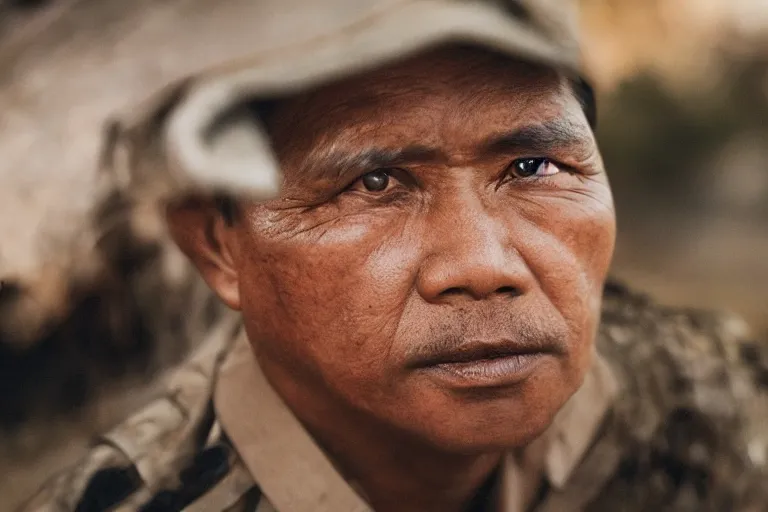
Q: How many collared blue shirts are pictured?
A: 0